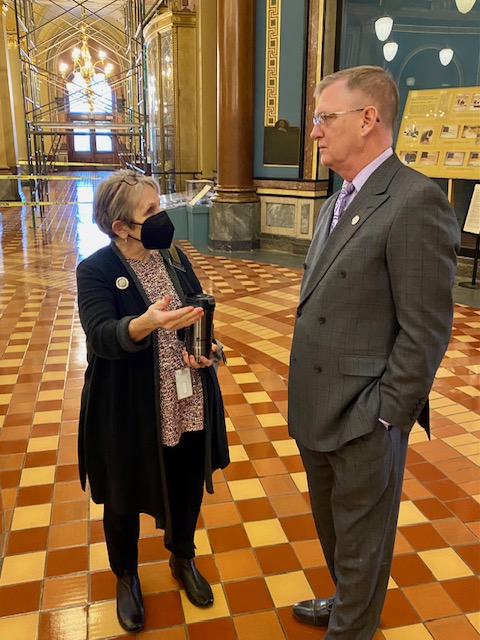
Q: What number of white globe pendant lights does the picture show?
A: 4